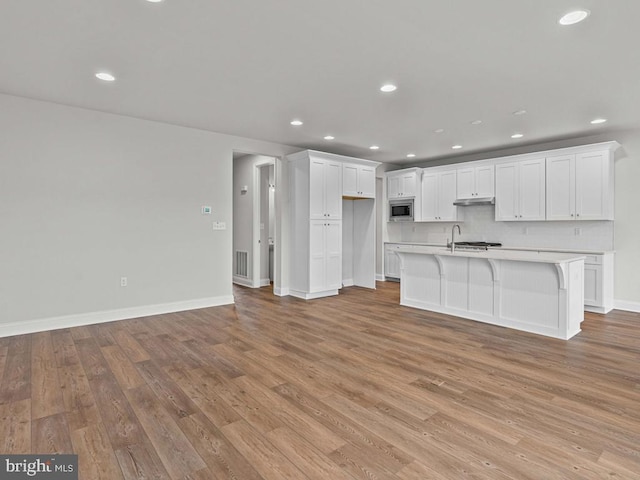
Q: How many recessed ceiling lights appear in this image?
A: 11